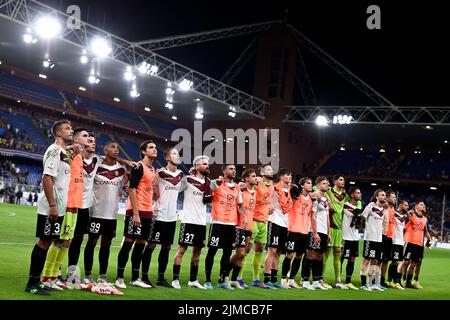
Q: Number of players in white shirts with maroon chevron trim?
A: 9